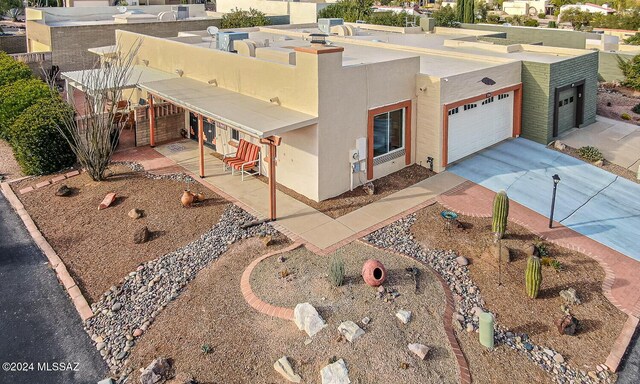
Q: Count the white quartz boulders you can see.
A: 6